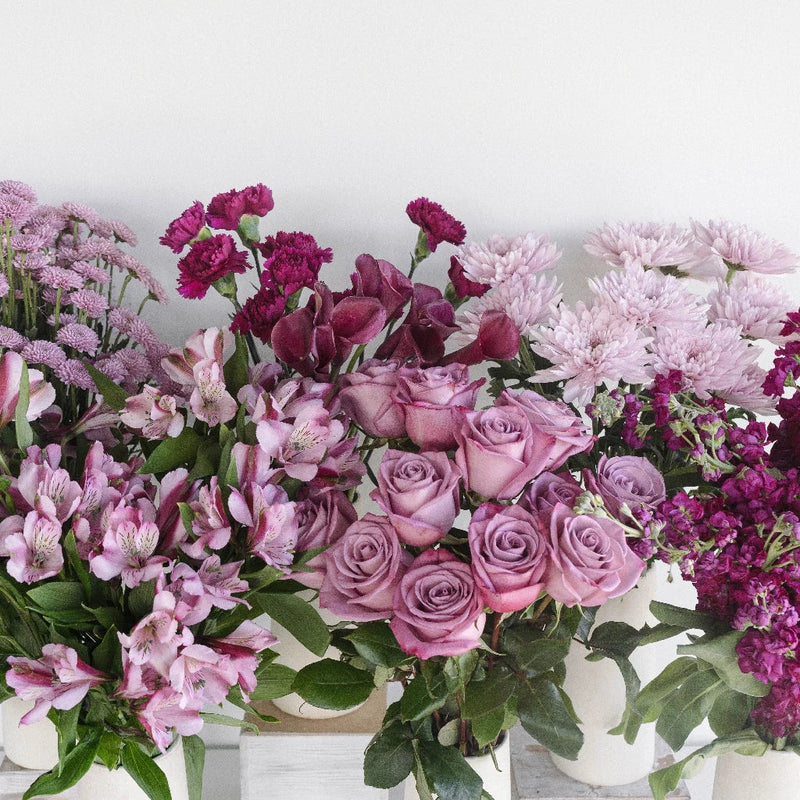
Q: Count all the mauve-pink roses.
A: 12